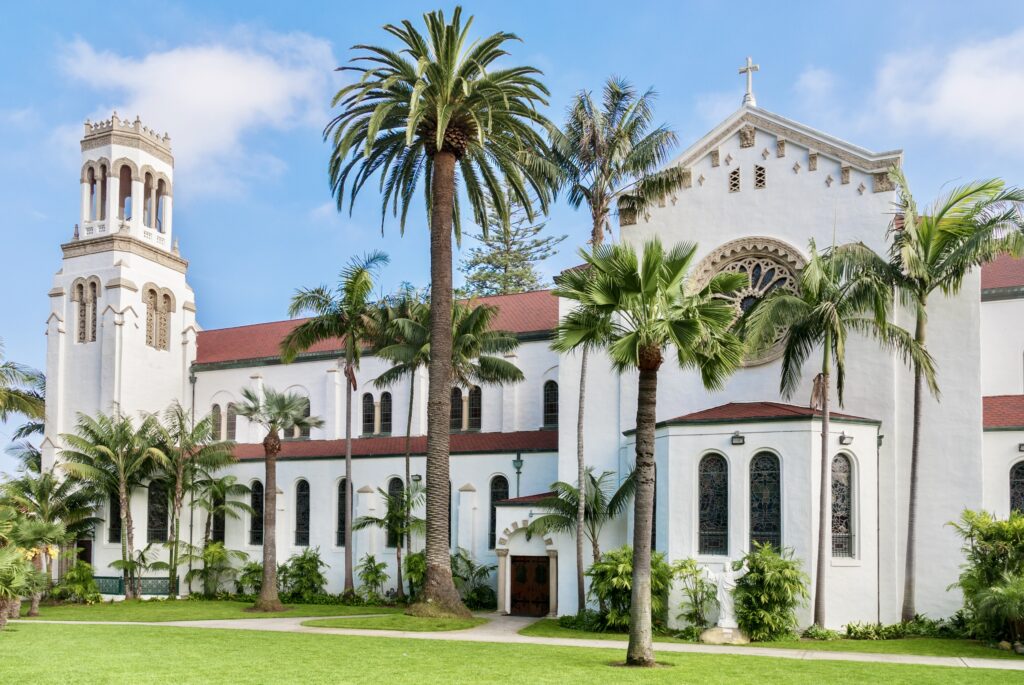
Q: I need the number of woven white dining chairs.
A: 0